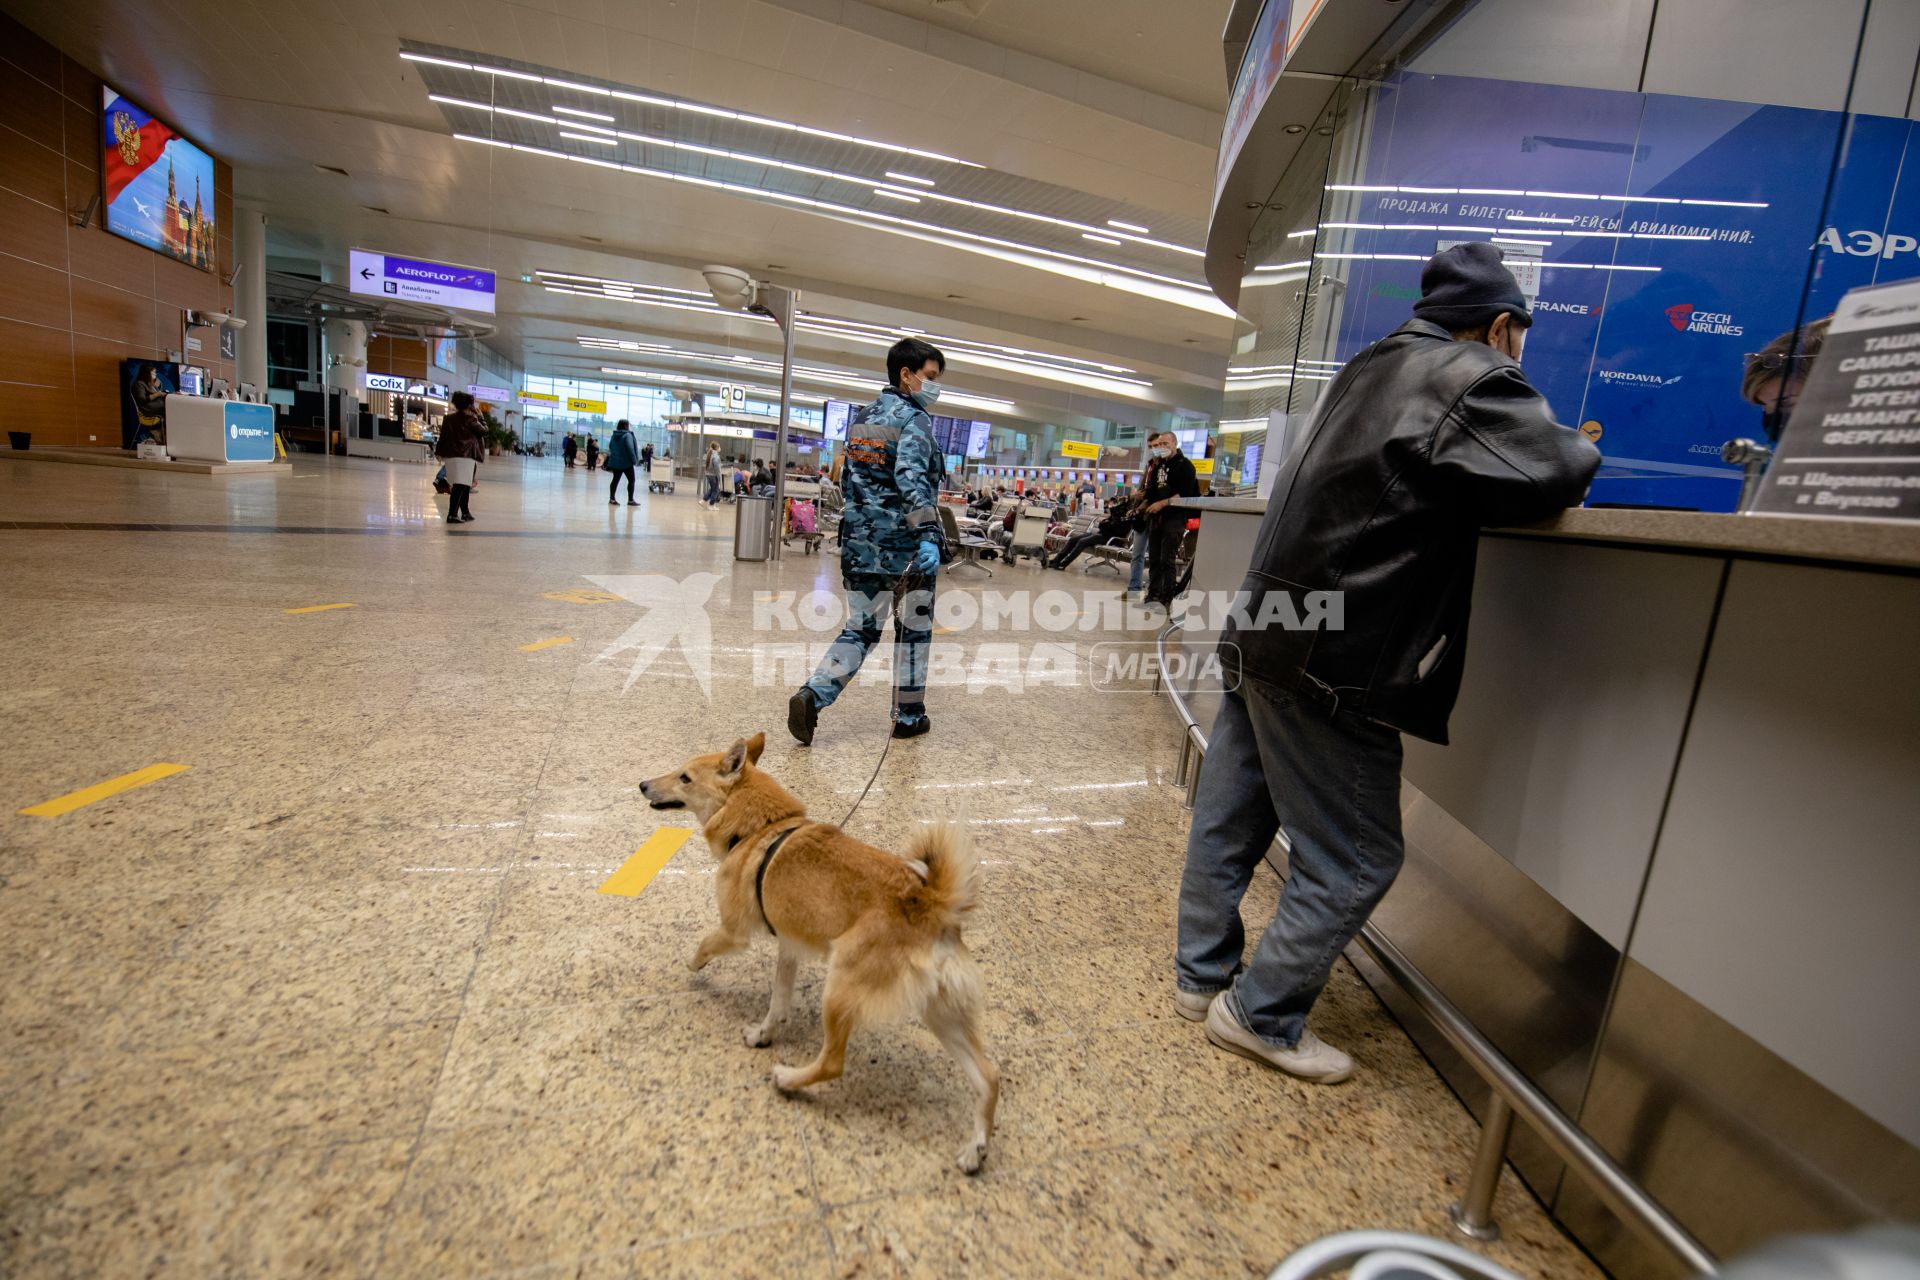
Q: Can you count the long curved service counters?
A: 1